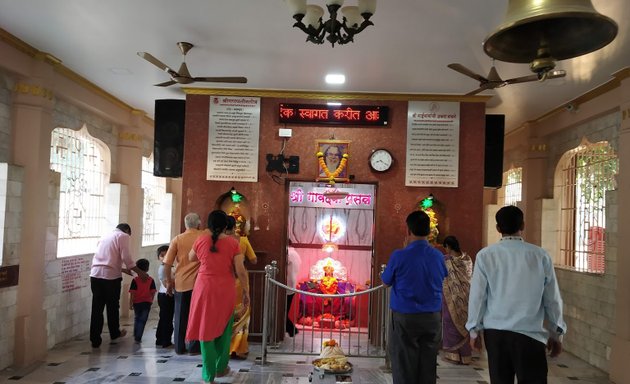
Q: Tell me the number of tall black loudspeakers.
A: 2